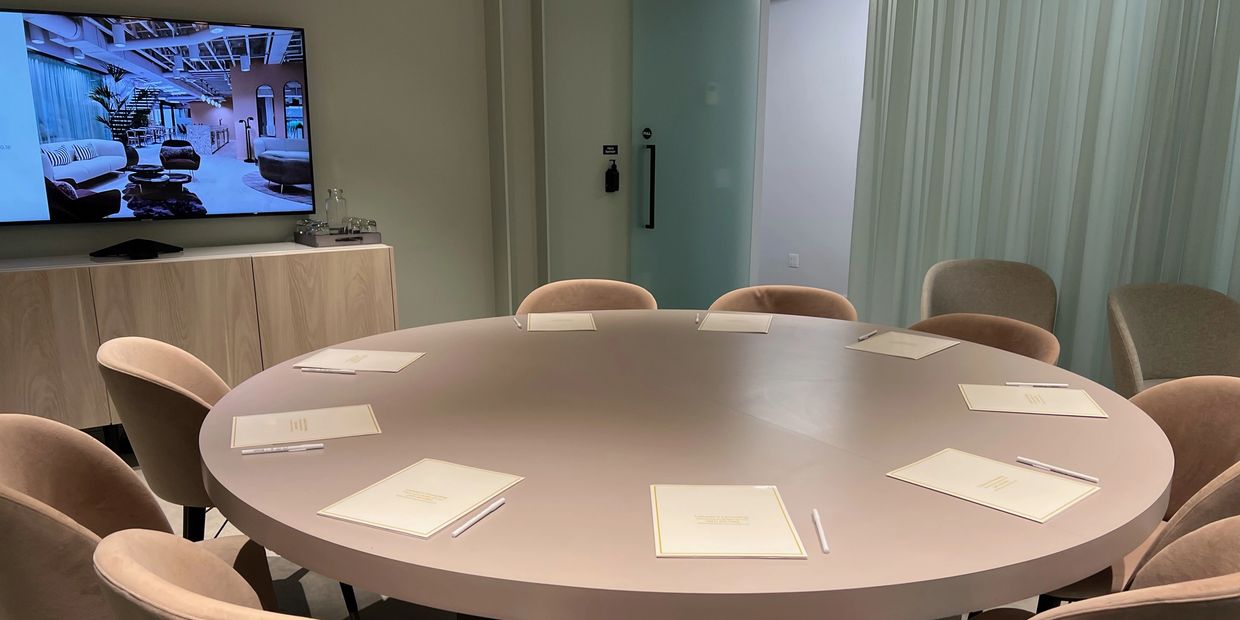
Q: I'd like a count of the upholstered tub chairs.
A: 10